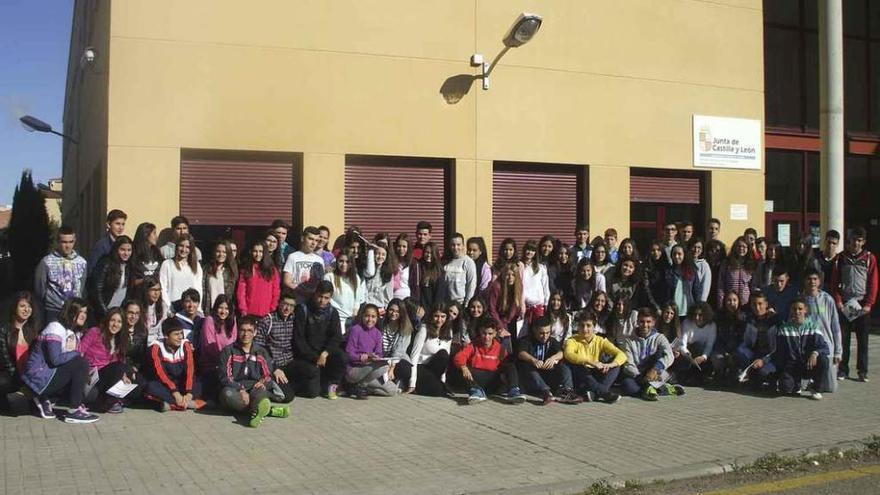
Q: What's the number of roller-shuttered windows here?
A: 4